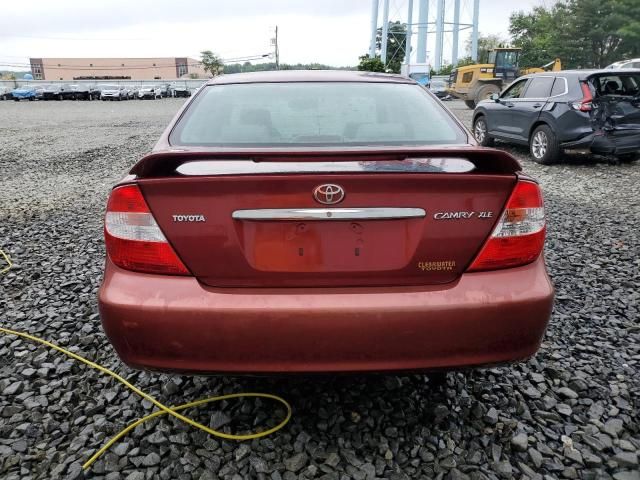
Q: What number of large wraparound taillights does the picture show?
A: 2